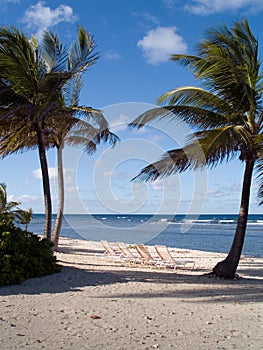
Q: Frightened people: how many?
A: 0